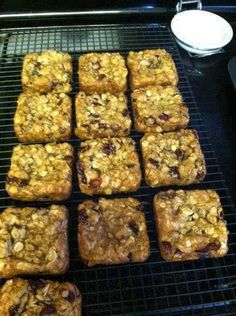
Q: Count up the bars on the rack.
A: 13